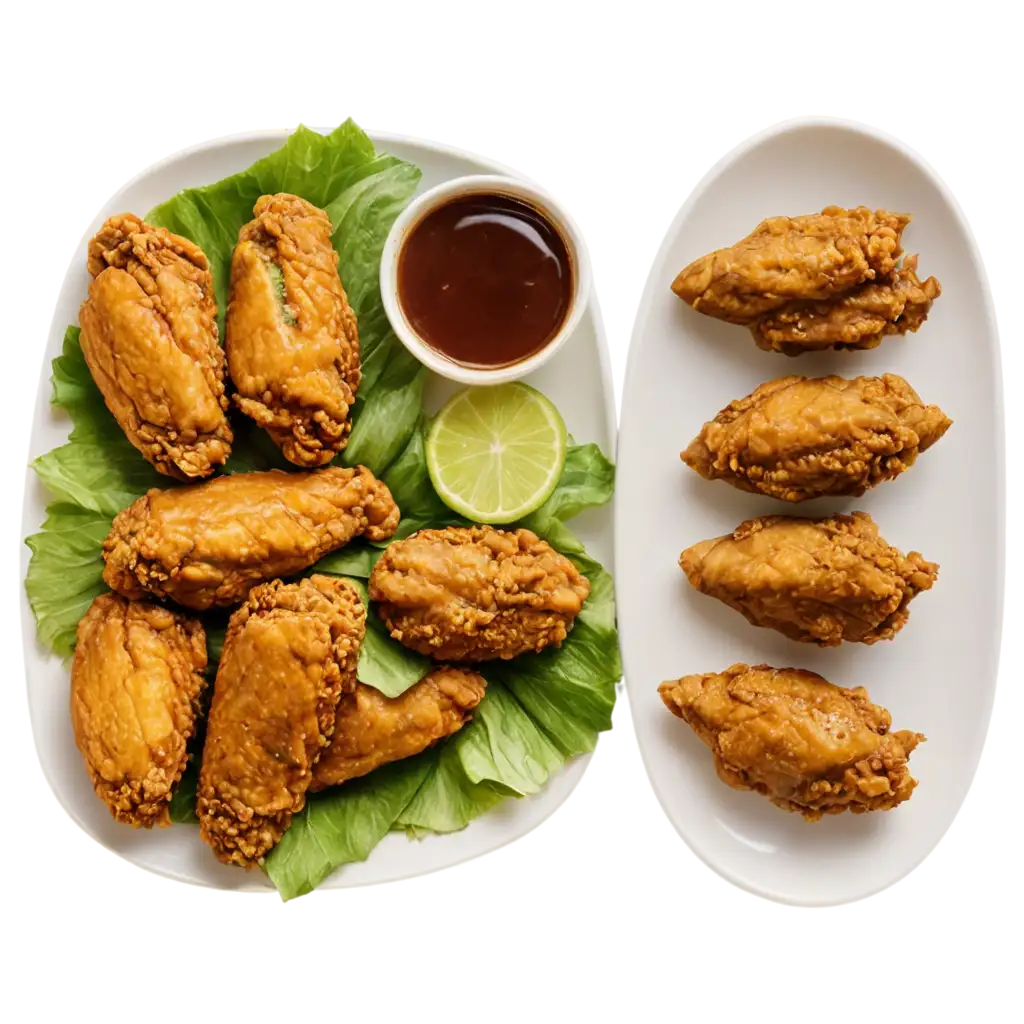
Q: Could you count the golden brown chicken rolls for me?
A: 11